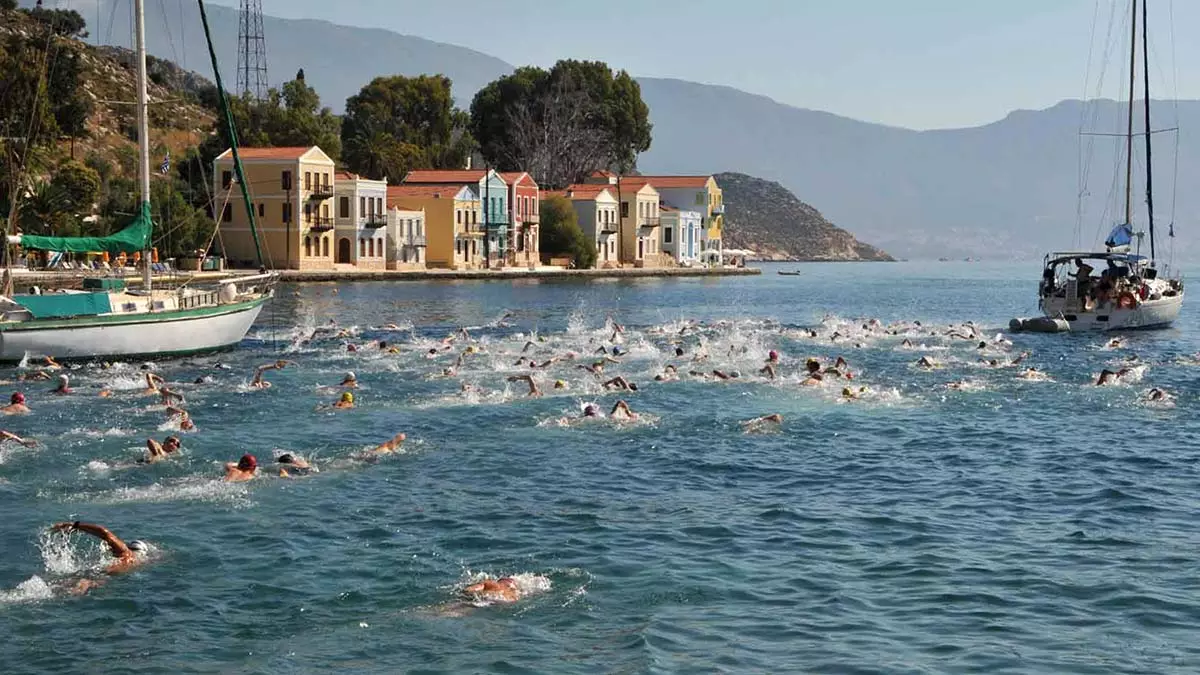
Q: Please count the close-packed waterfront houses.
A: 10